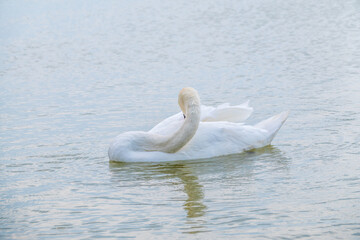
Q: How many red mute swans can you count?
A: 0